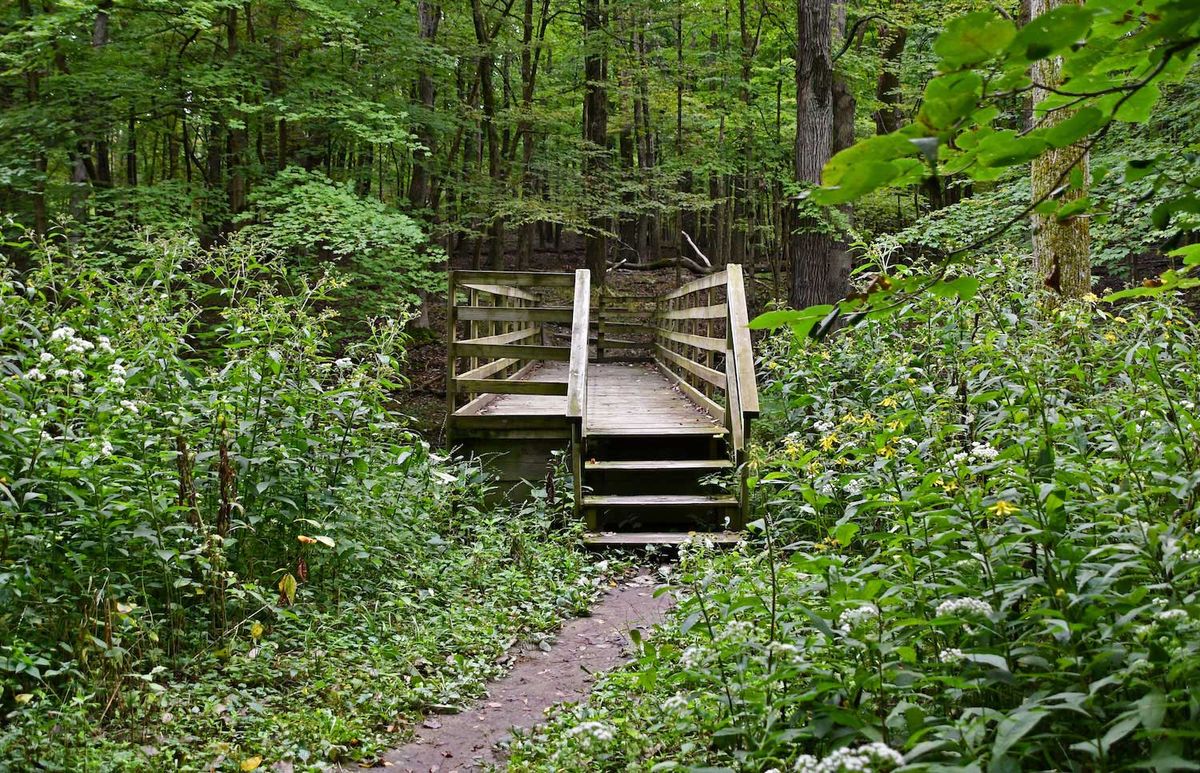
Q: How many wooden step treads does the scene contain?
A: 3